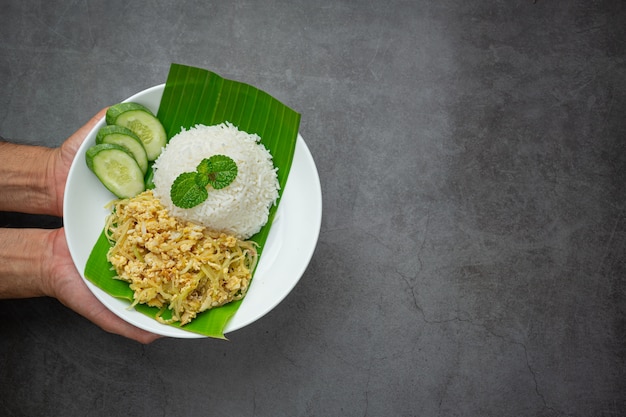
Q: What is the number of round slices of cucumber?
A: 3